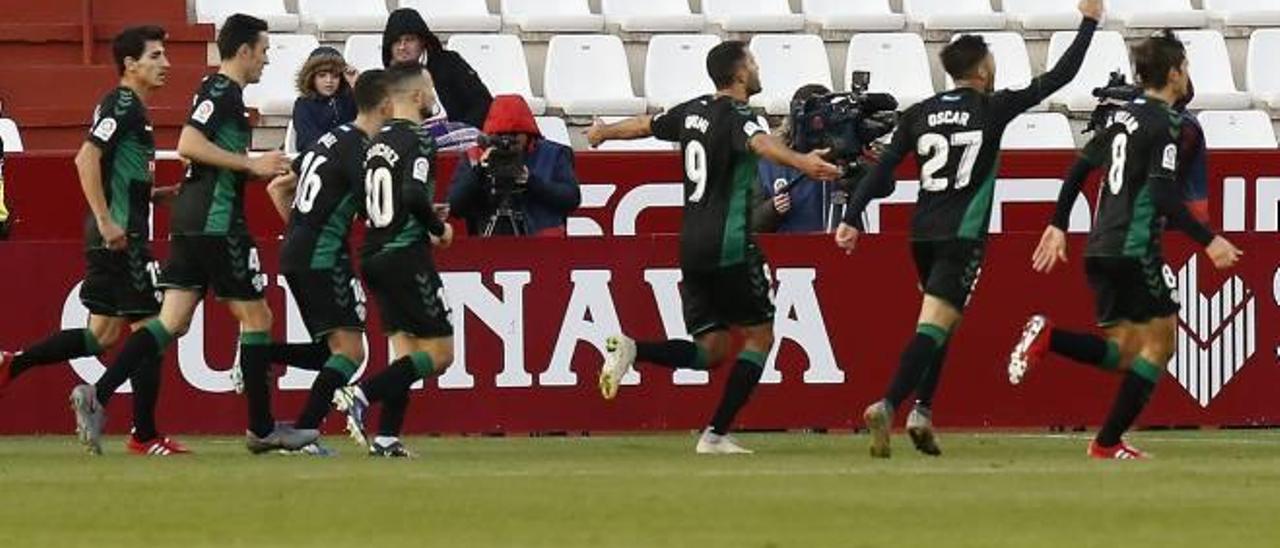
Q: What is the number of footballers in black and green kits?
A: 7